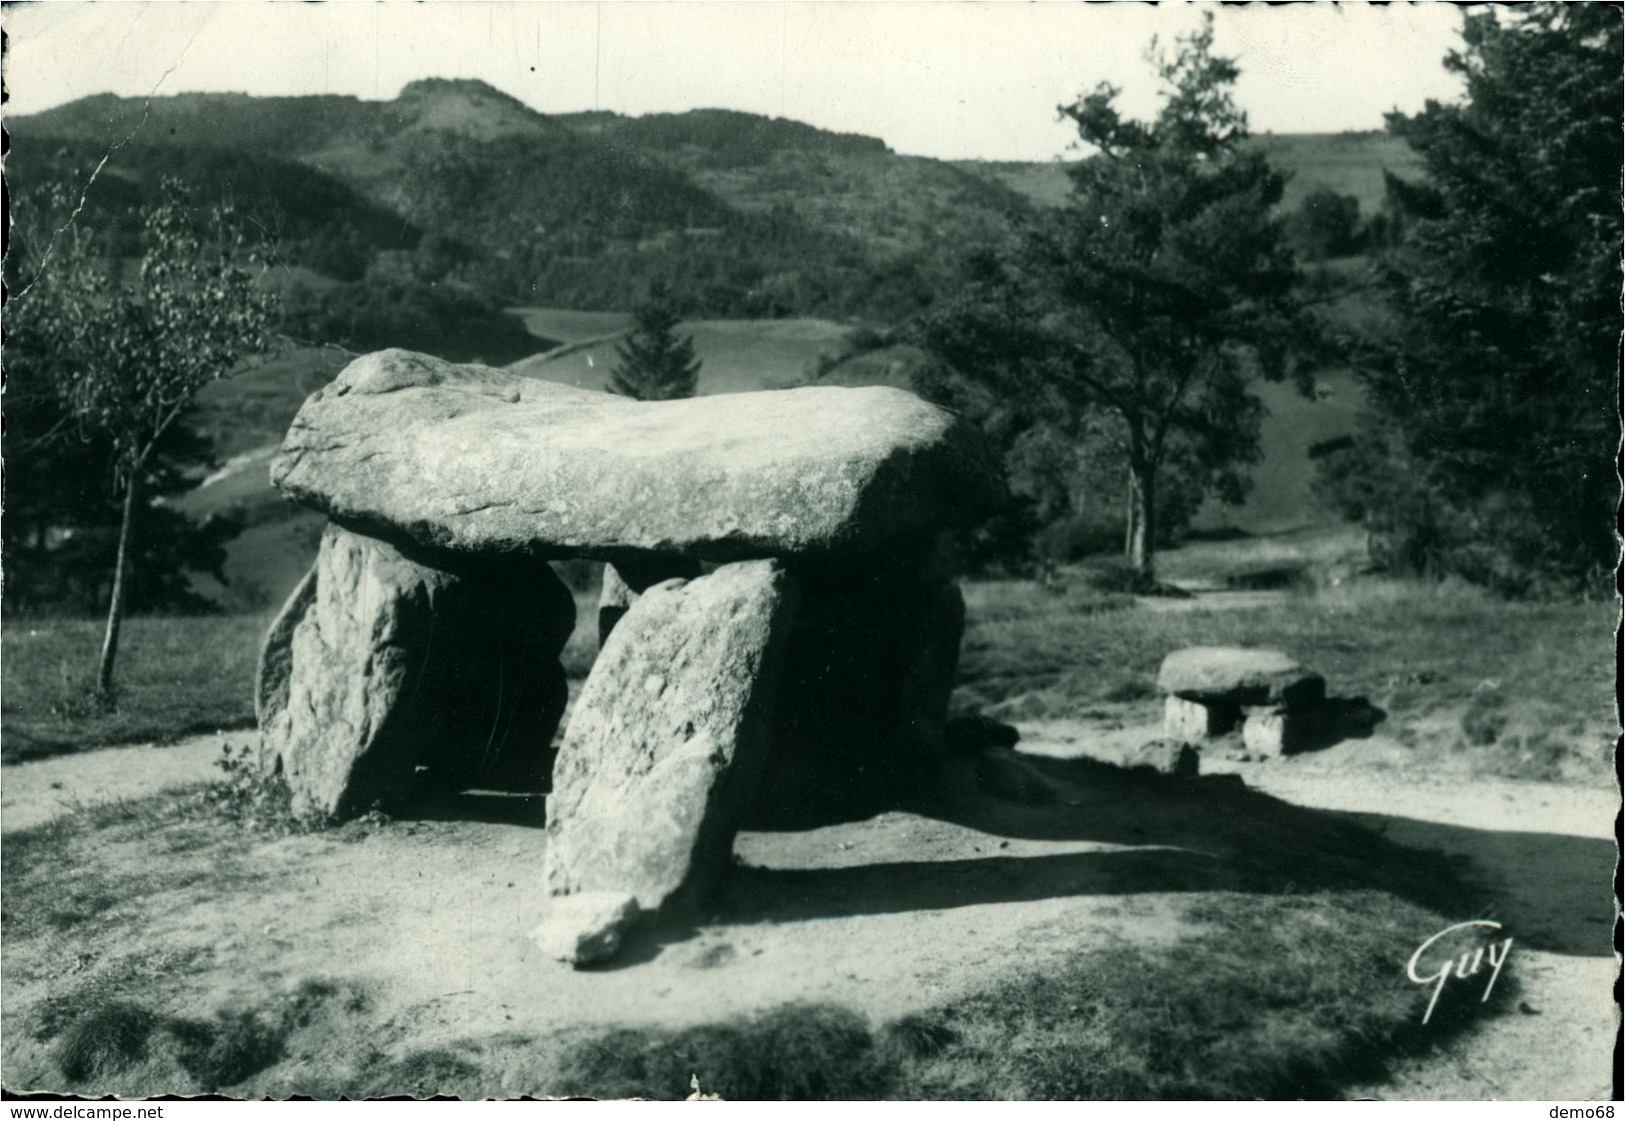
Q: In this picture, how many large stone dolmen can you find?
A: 1